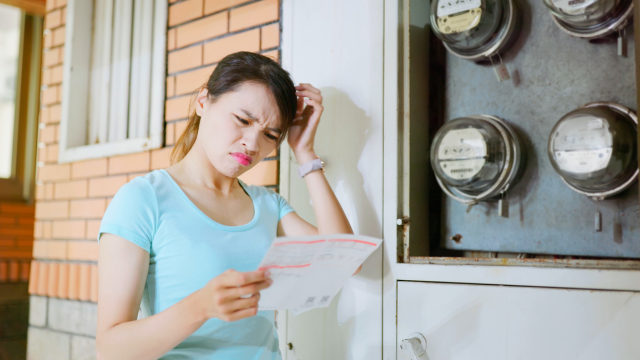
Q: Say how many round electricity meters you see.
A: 4